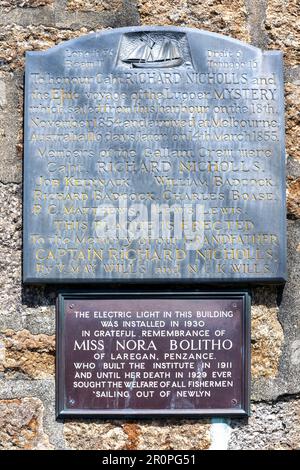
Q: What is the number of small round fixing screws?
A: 4